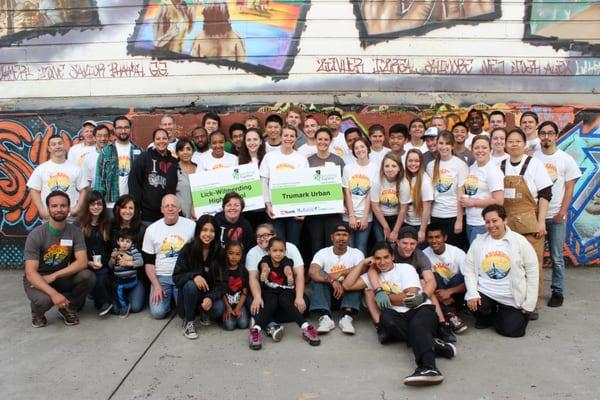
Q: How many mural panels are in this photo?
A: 4